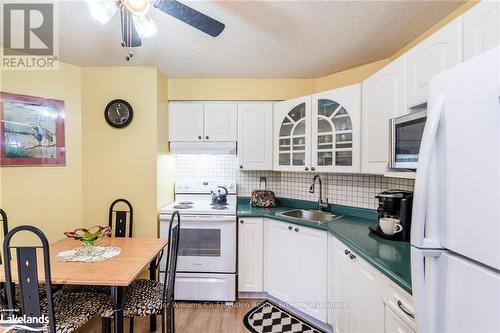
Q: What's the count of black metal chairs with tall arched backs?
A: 4